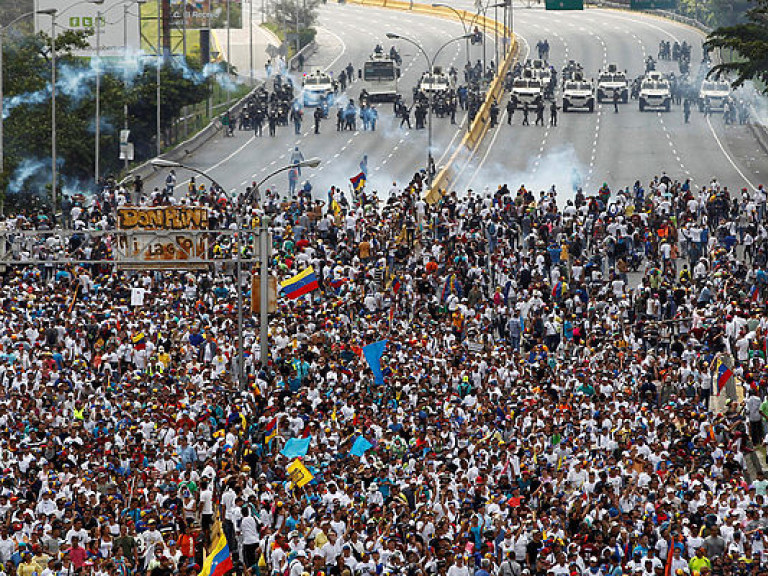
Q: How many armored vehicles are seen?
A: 9